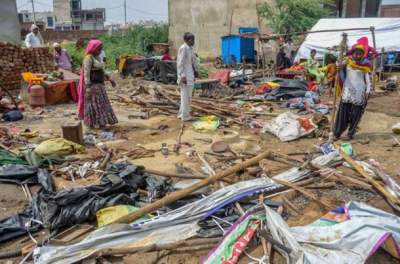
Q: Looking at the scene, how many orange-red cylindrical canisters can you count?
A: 1